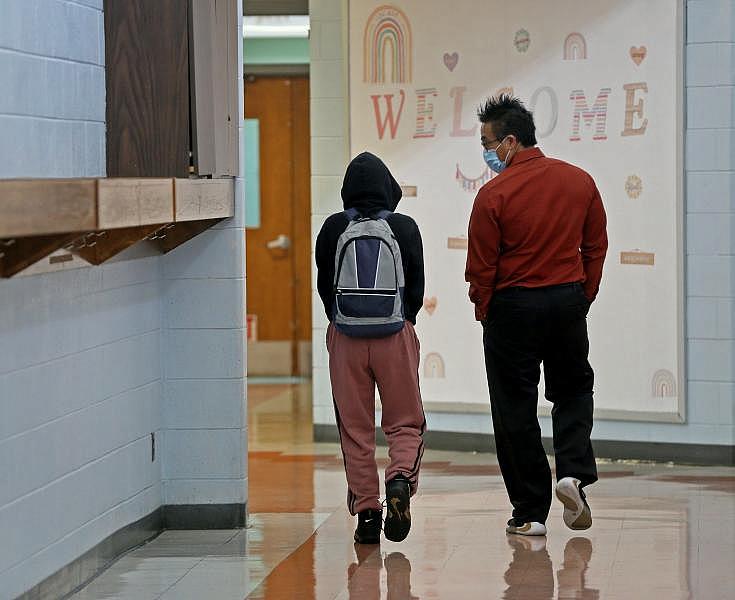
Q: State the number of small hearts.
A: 3